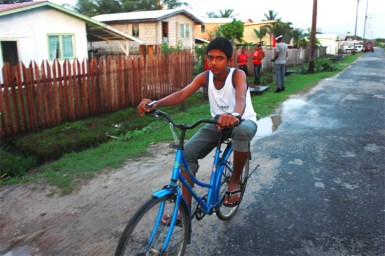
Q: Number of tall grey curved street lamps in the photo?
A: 0